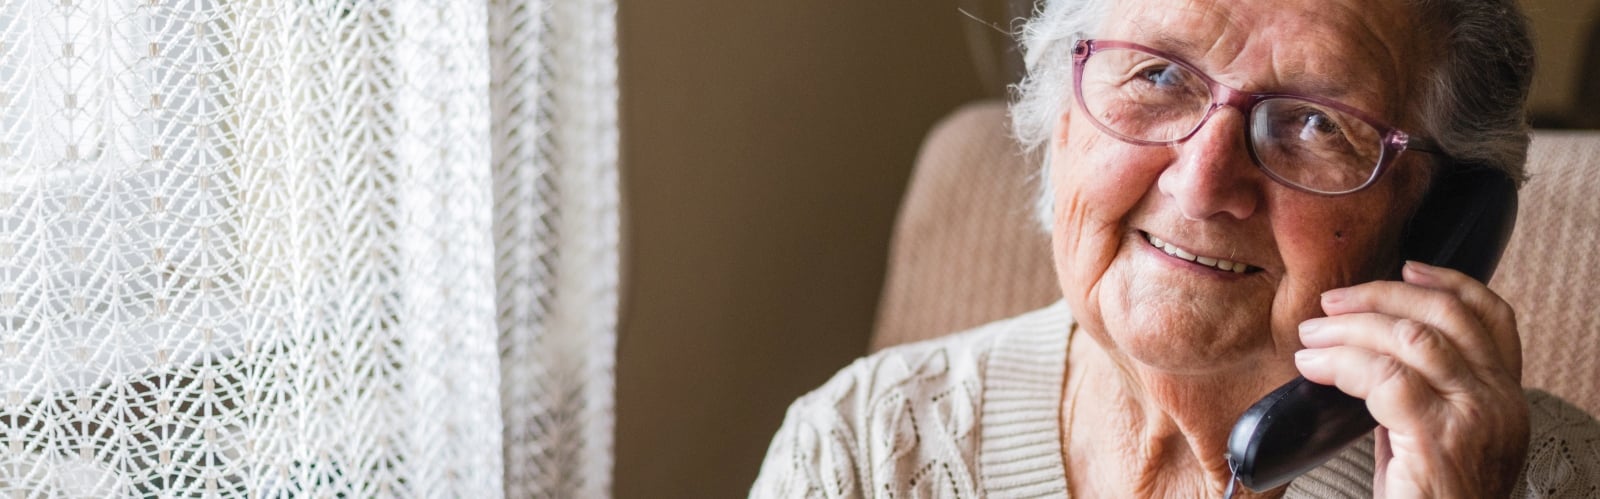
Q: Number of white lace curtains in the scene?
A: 1